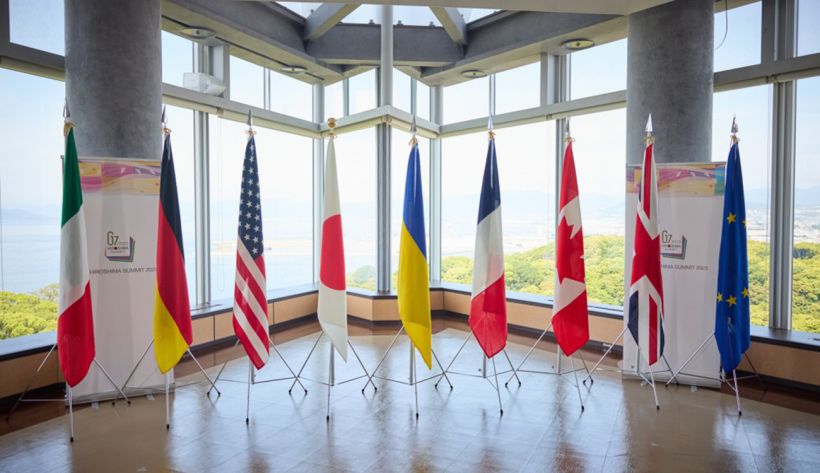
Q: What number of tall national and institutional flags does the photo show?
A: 9